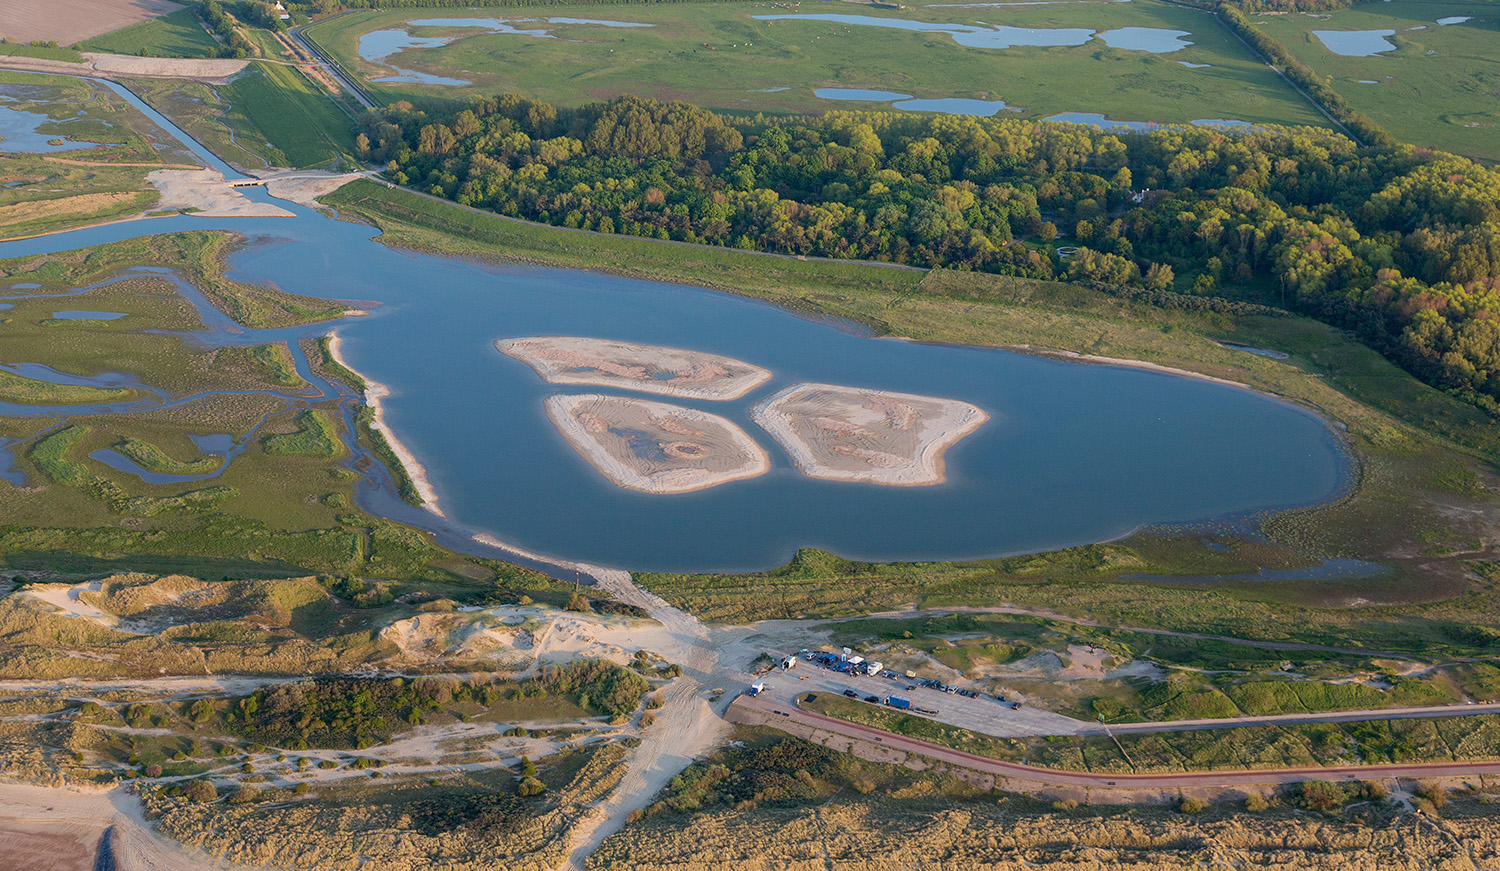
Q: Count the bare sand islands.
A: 3